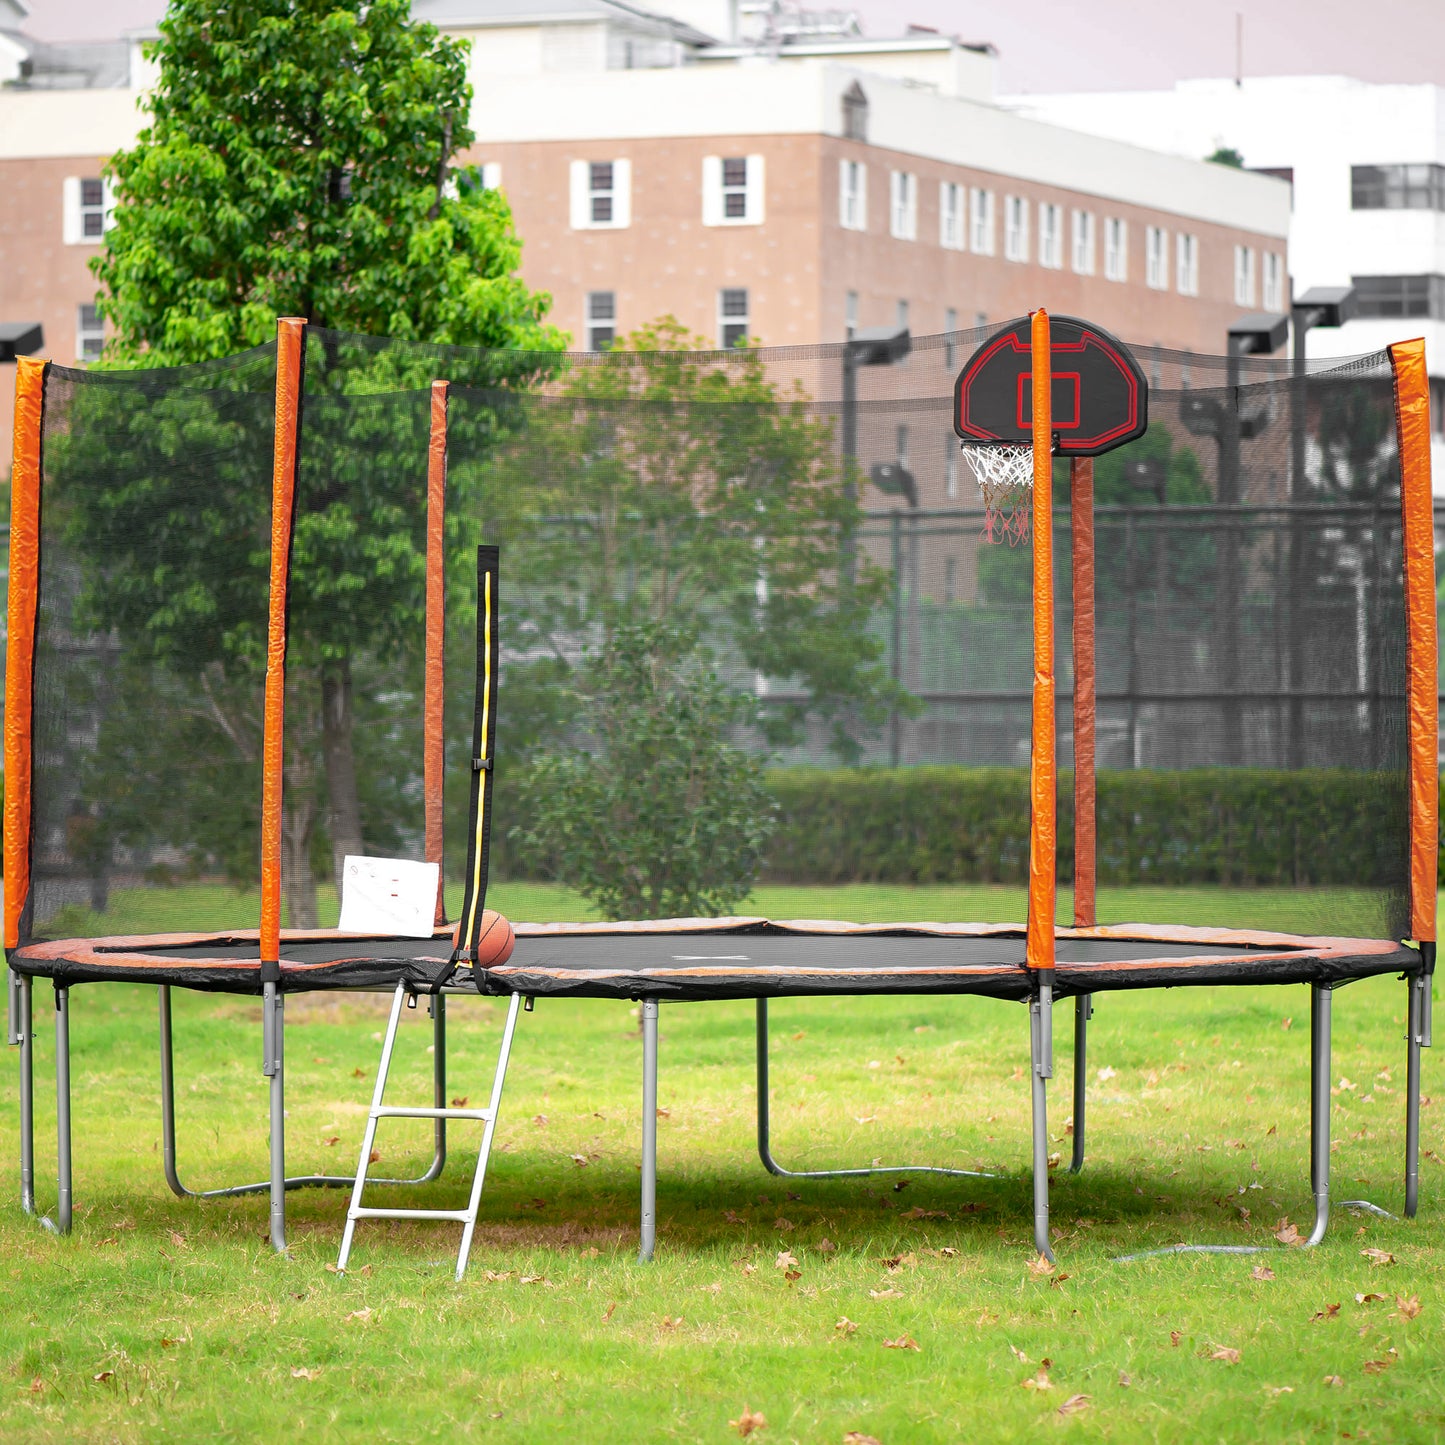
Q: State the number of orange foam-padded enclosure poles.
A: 6